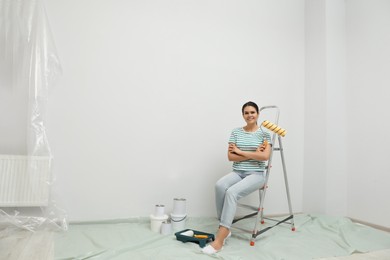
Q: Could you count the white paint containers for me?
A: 5